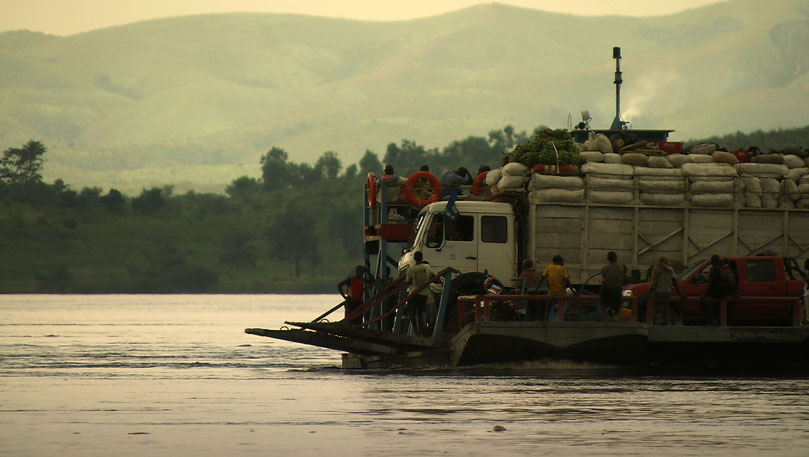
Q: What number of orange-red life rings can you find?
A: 3